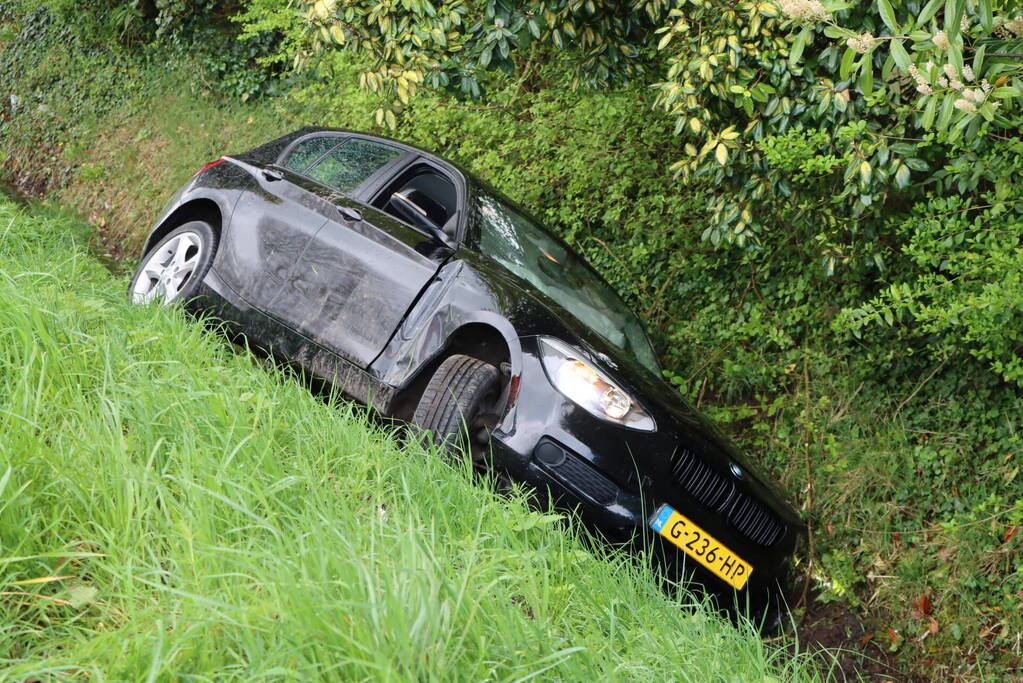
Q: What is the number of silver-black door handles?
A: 2